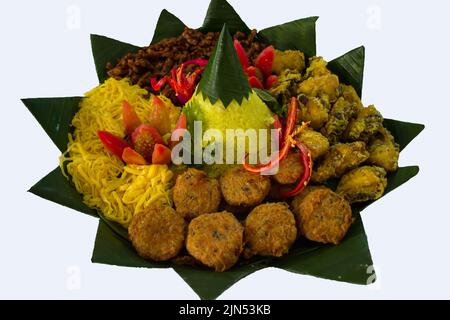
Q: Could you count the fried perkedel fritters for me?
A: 7